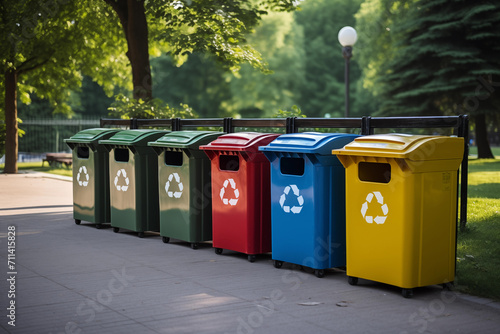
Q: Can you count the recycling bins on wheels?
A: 6